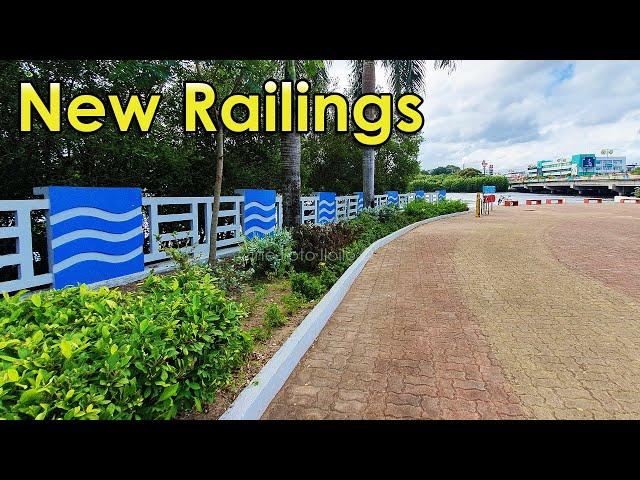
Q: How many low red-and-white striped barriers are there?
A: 5